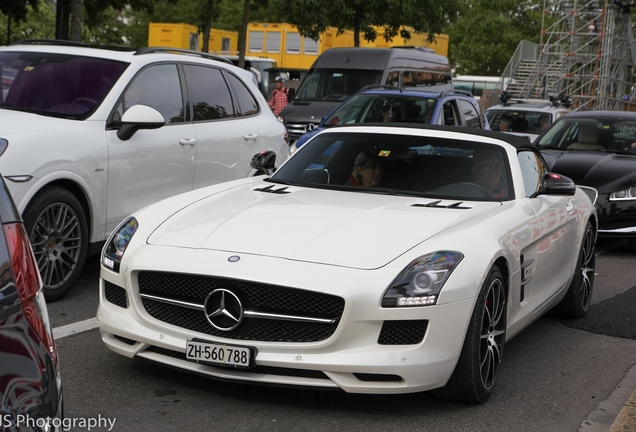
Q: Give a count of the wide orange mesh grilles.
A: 0